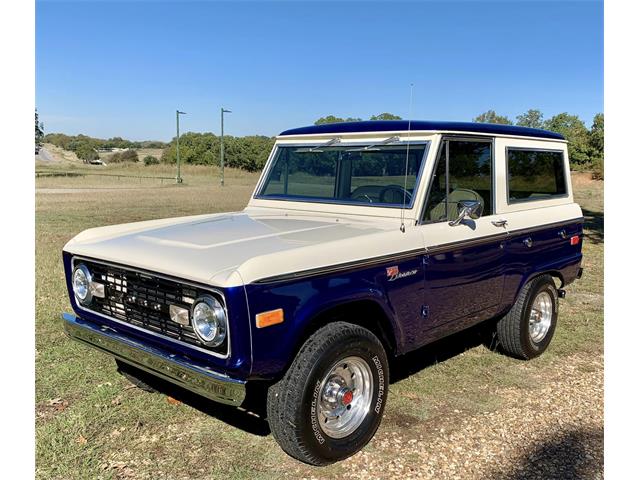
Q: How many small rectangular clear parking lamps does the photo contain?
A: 2